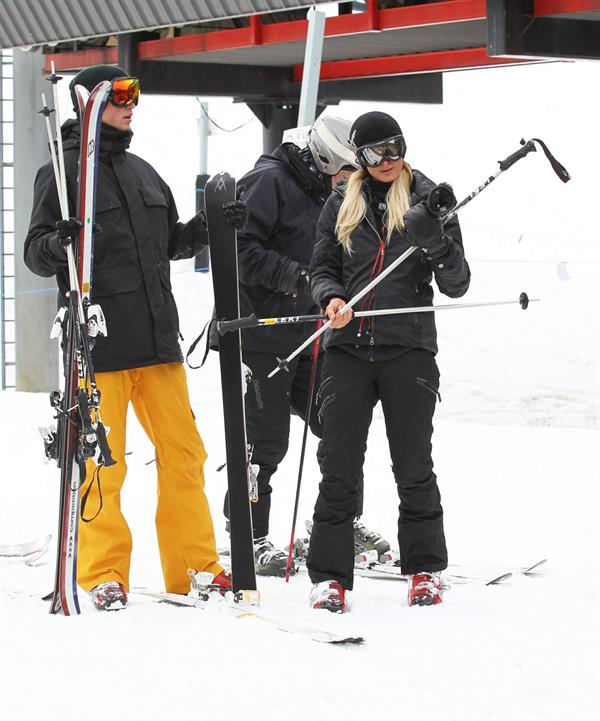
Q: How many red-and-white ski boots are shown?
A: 4